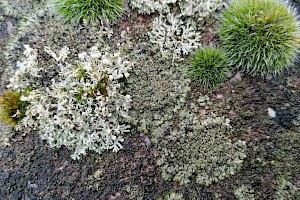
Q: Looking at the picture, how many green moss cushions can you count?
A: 3